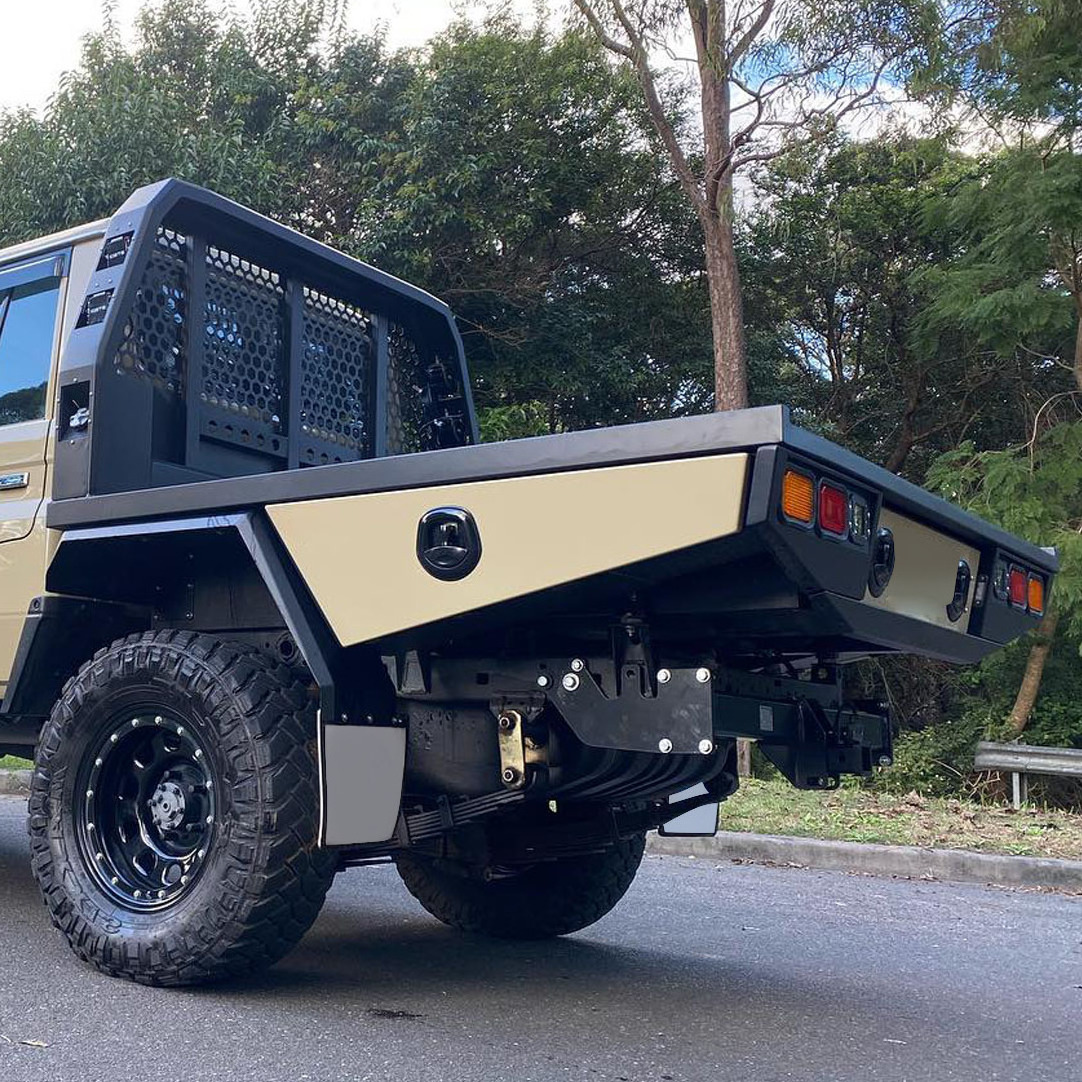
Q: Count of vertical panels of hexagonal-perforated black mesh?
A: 4